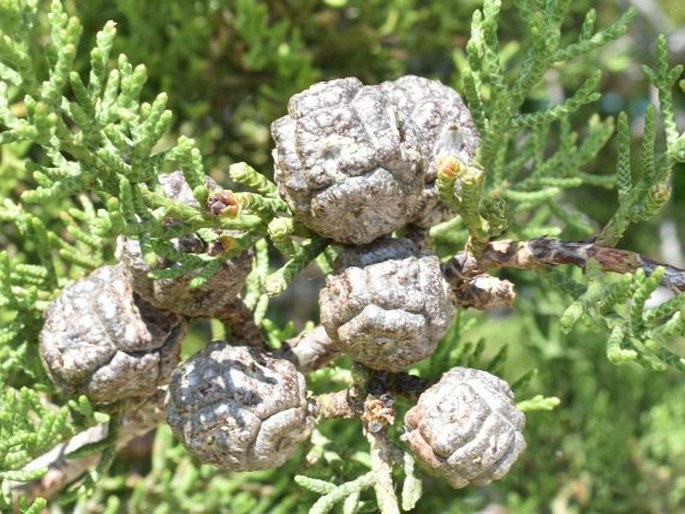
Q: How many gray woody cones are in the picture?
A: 7